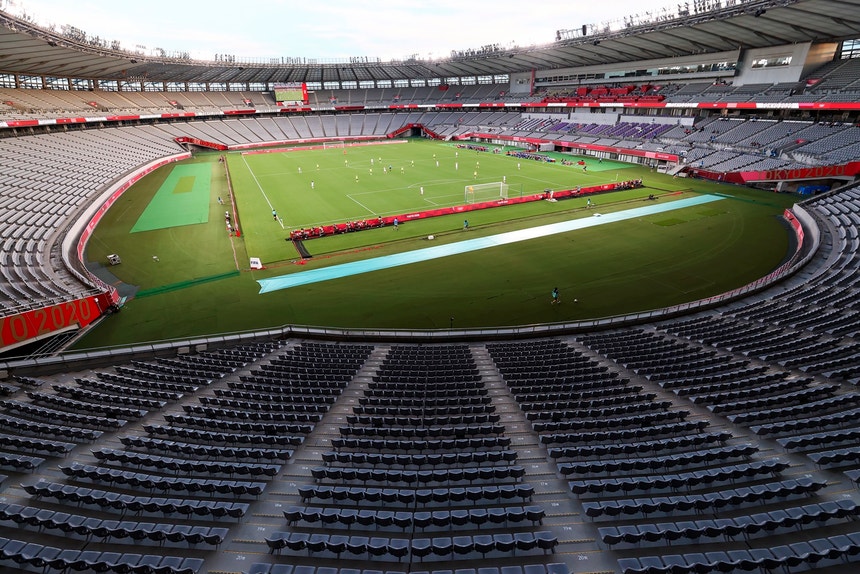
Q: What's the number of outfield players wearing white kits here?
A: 10